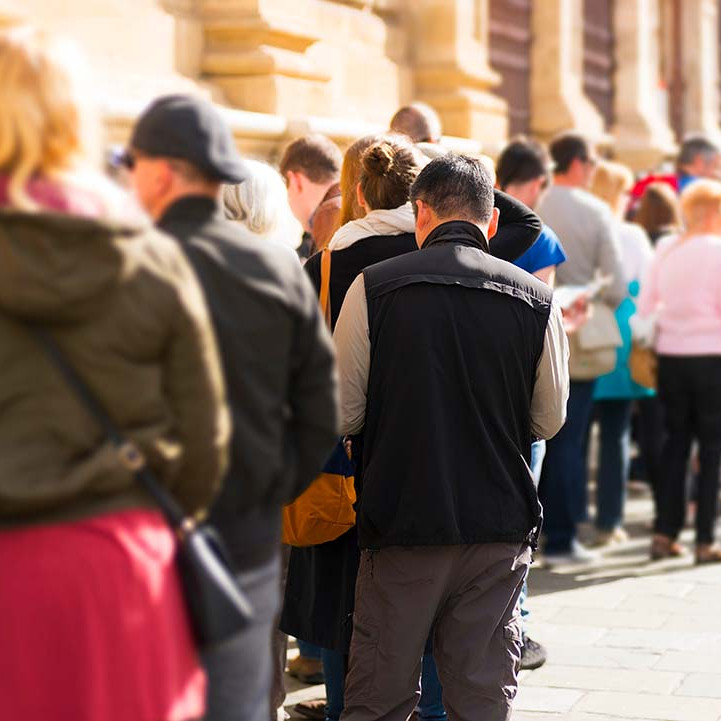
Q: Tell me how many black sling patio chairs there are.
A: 0